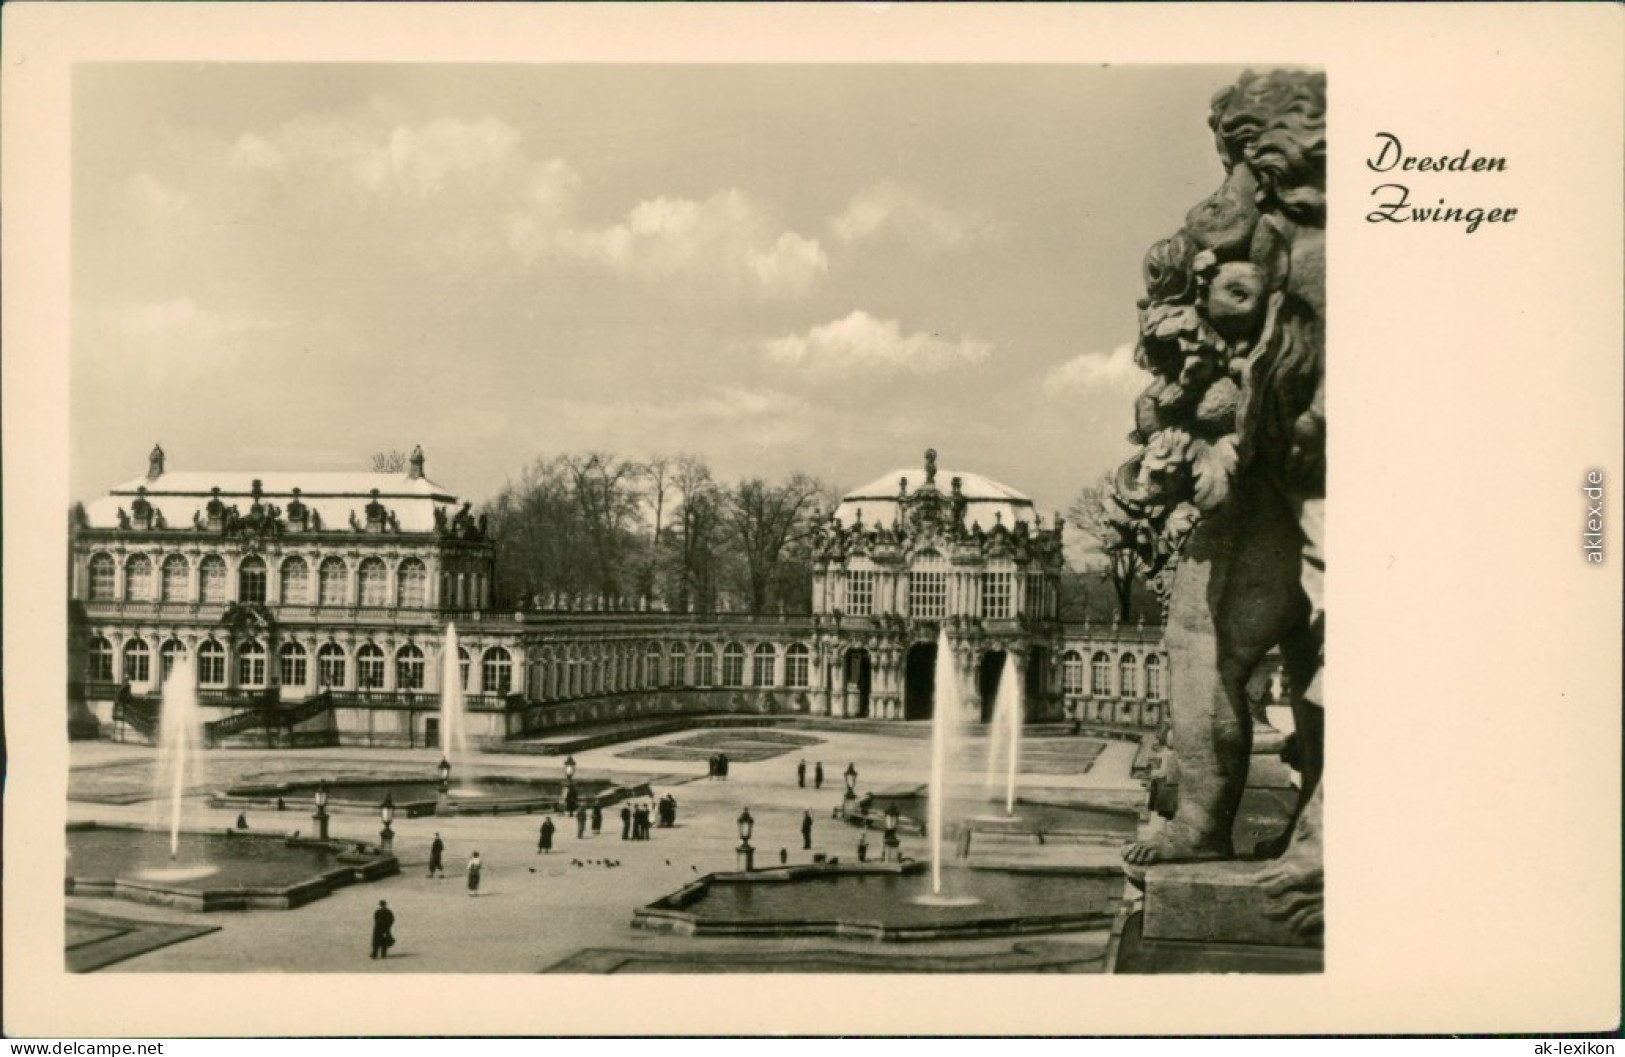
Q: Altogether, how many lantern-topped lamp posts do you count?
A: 7